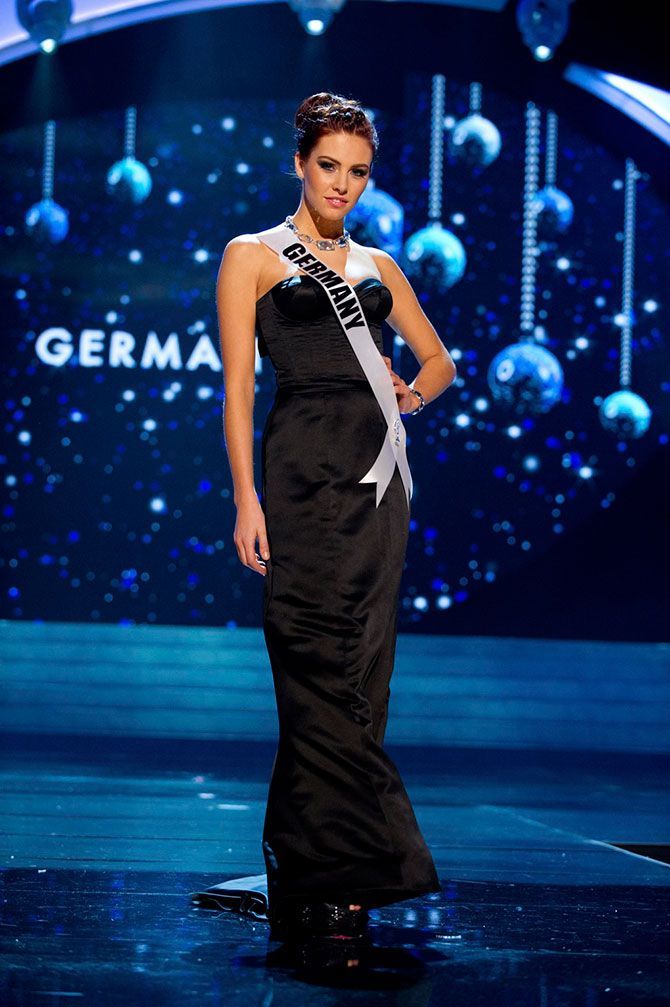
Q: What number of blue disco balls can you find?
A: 8